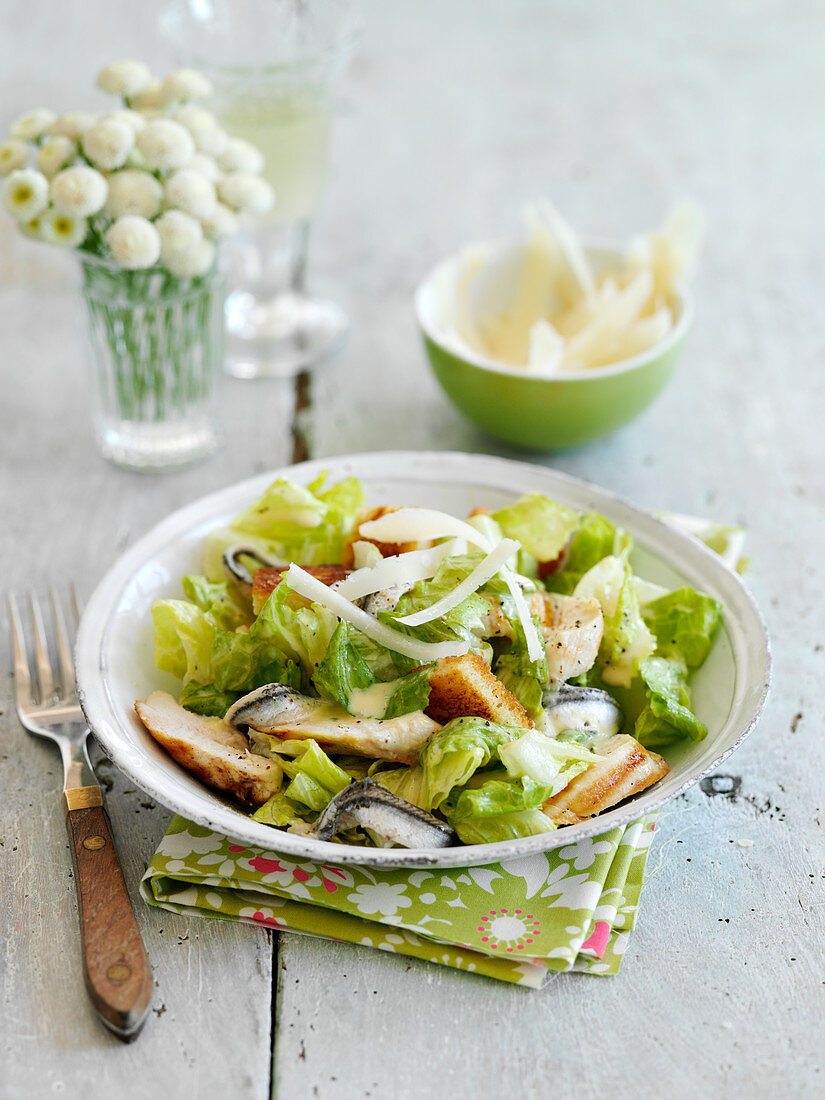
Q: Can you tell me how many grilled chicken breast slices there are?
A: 4